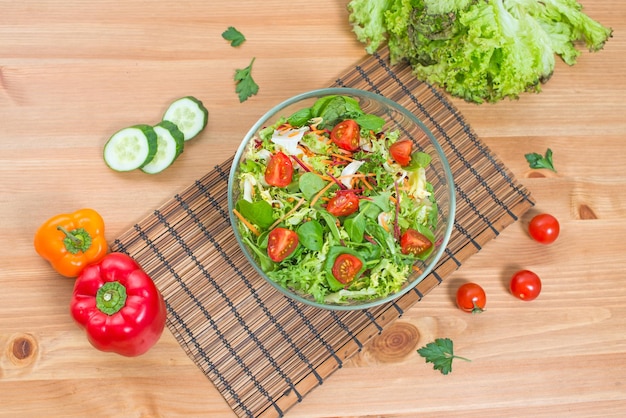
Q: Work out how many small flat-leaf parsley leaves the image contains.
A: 4